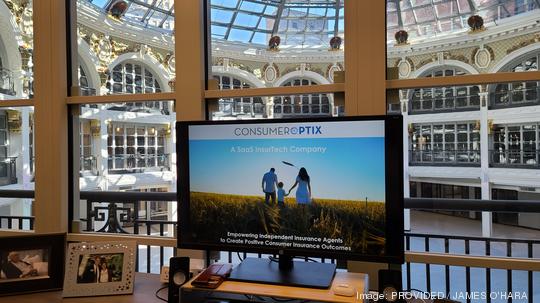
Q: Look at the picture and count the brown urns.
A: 5